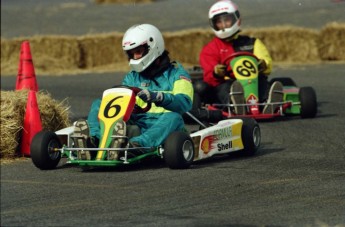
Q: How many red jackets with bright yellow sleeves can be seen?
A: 1